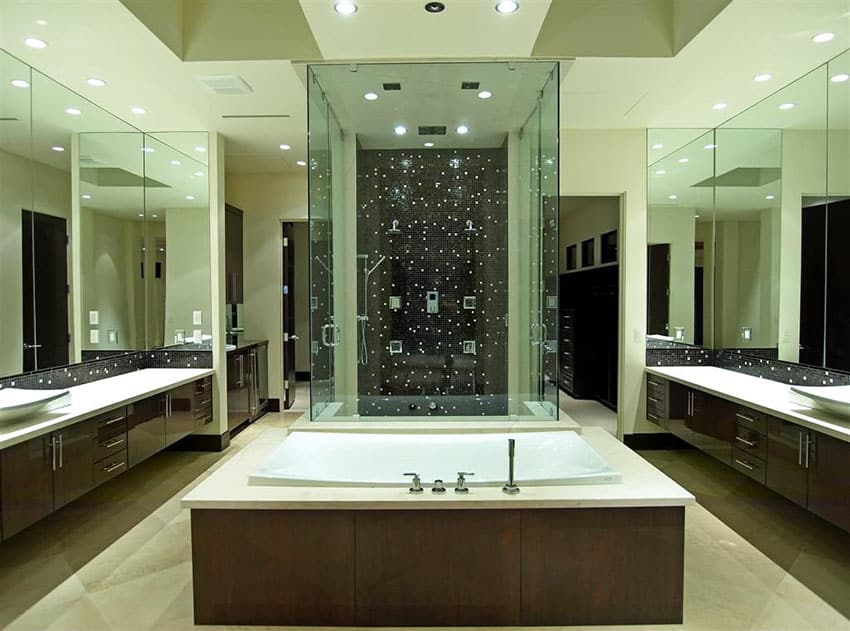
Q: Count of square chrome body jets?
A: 4